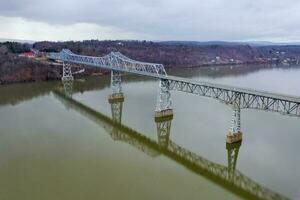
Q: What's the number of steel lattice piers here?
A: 4